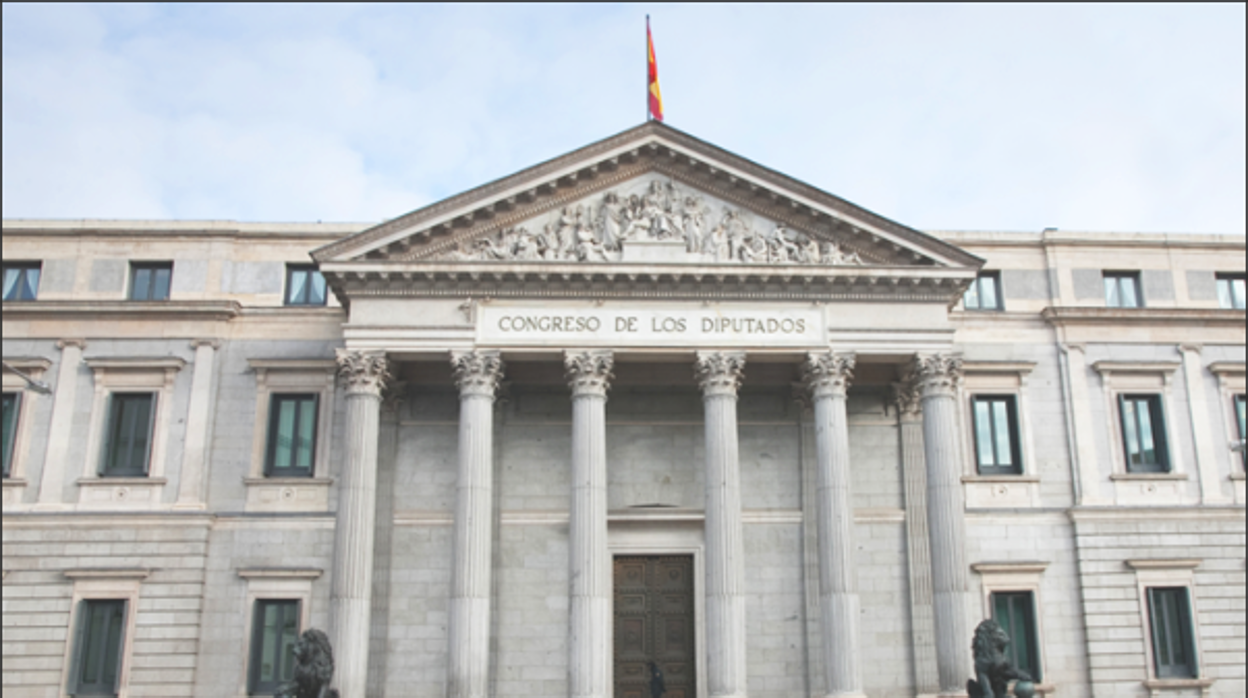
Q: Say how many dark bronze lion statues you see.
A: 2